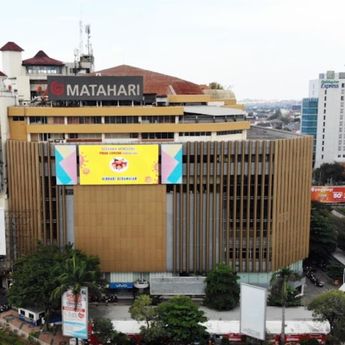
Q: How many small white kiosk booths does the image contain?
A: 1